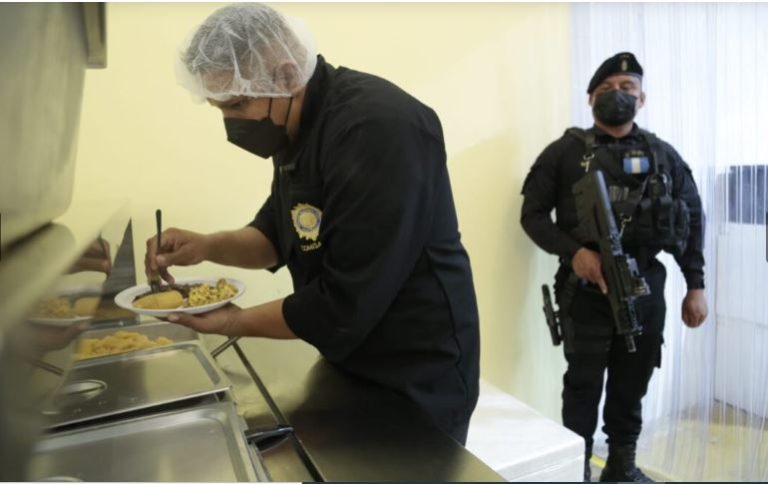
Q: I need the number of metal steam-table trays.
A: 3